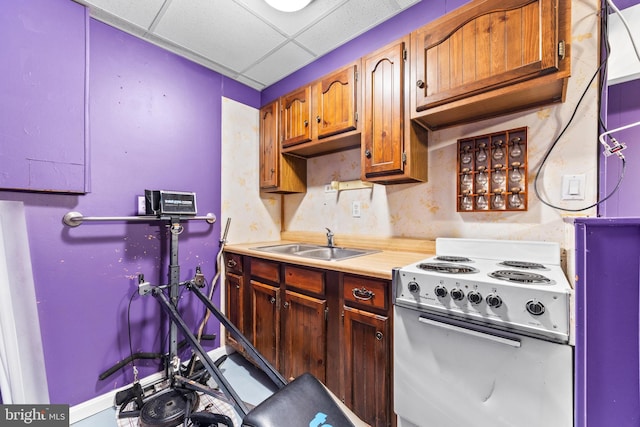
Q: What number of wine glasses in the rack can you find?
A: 12